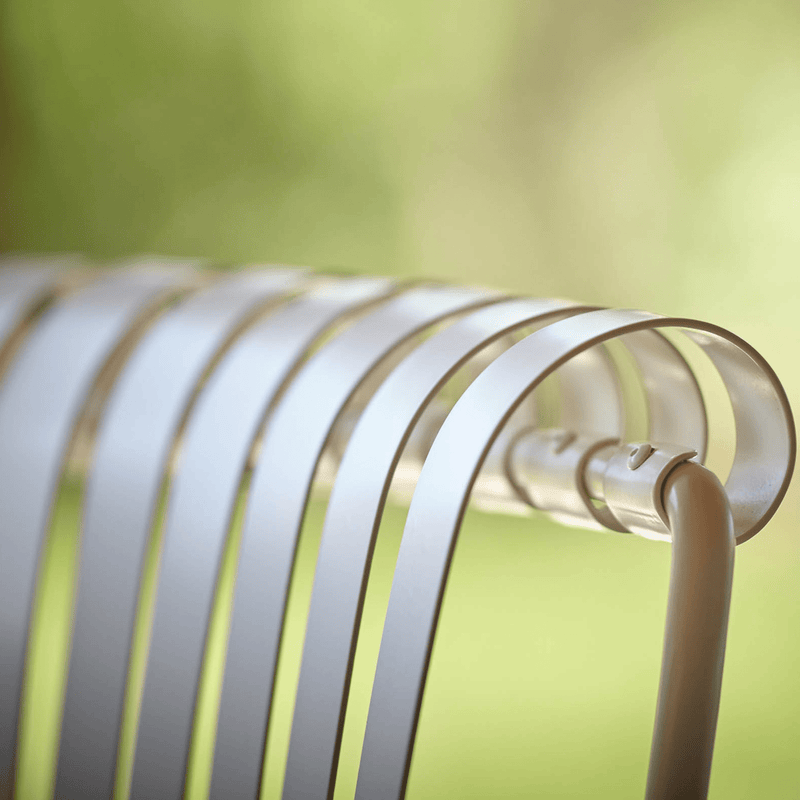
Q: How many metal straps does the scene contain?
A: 7